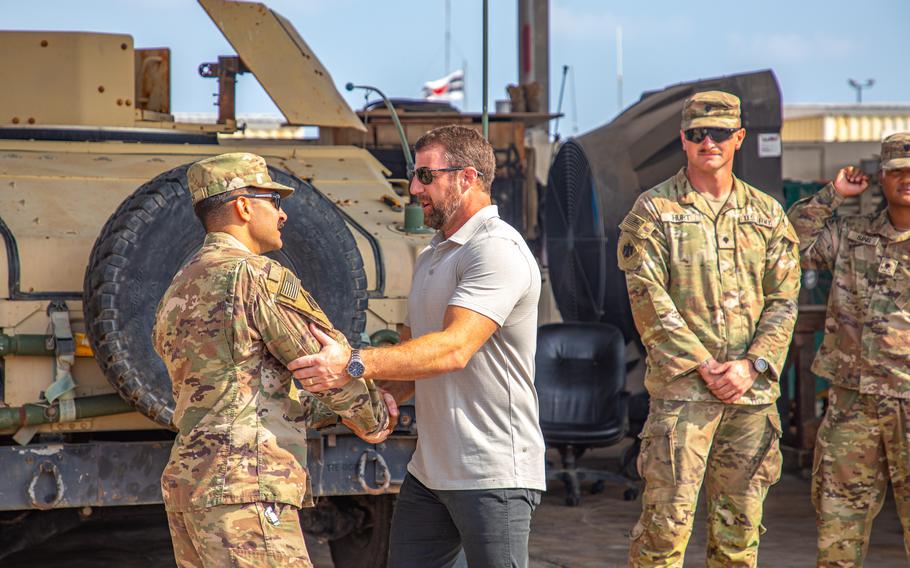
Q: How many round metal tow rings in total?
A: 2